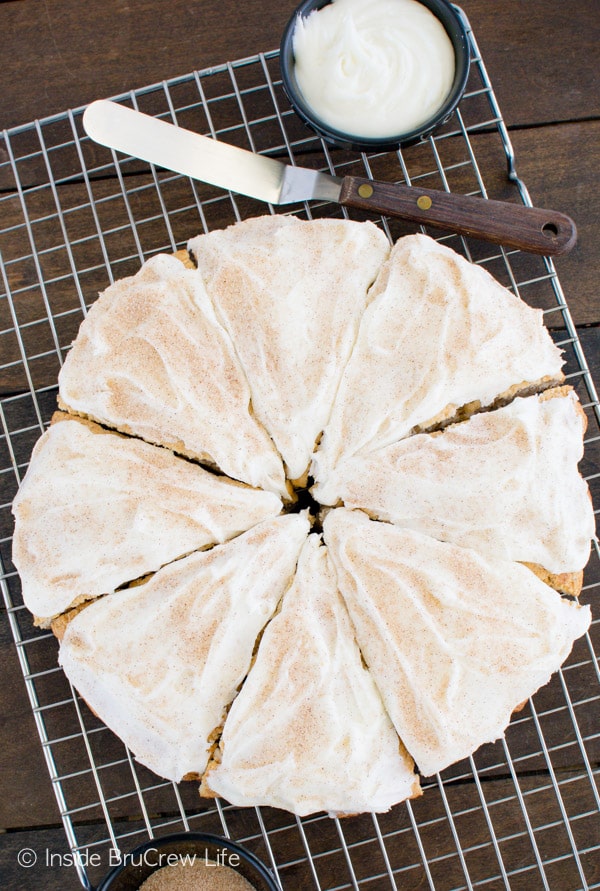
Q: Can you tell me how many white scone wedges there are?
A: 8